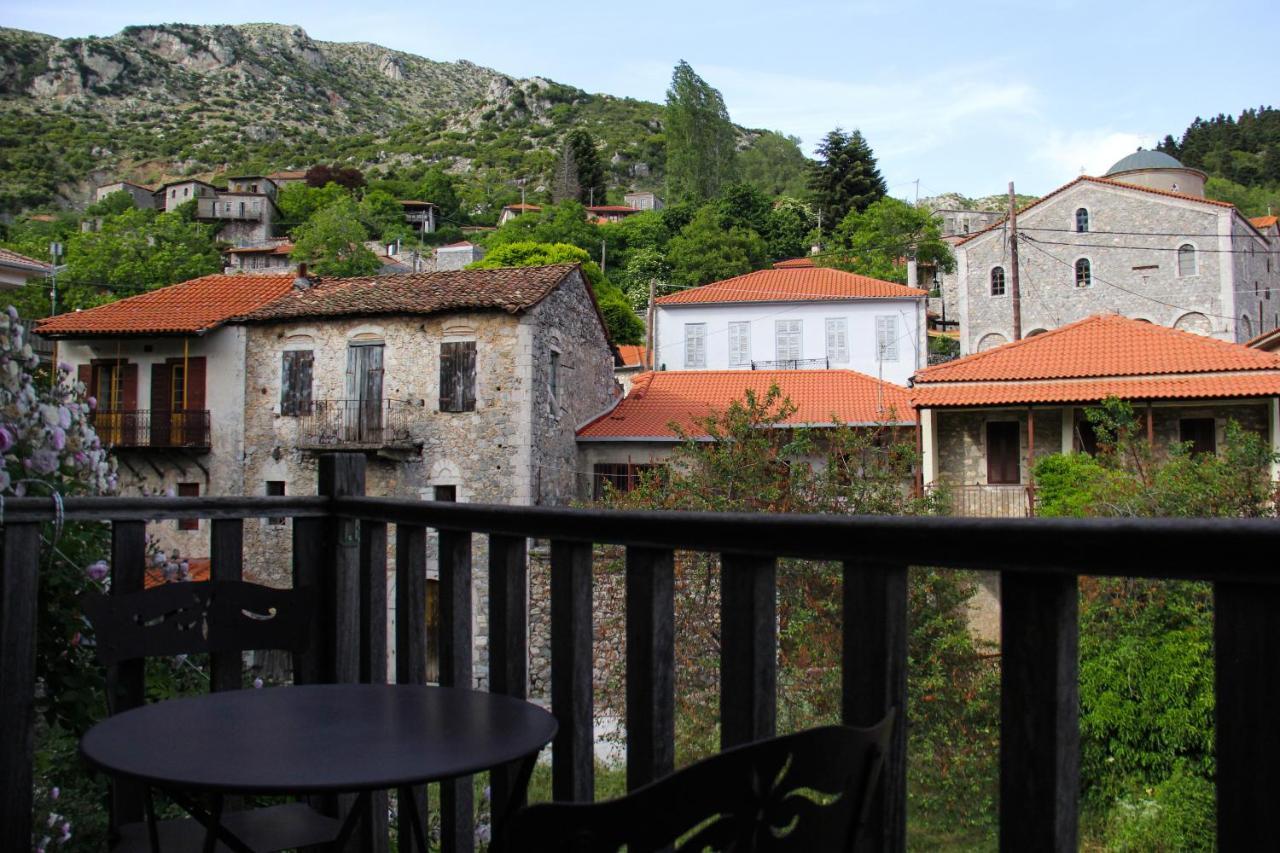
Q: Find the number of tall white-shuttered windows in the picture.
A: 5